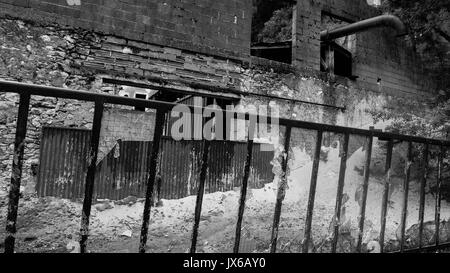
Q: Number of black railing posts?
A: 13